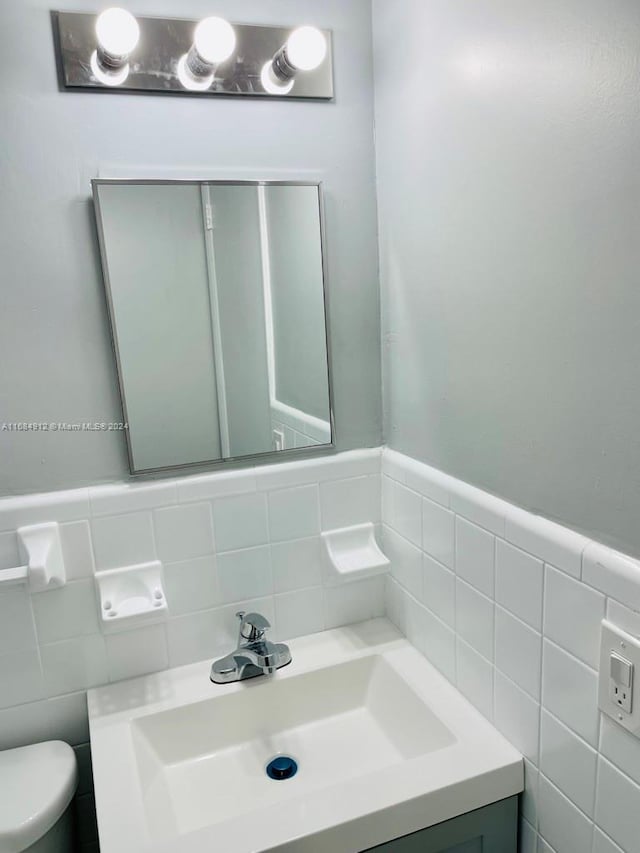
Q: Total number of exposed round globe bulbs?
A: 3